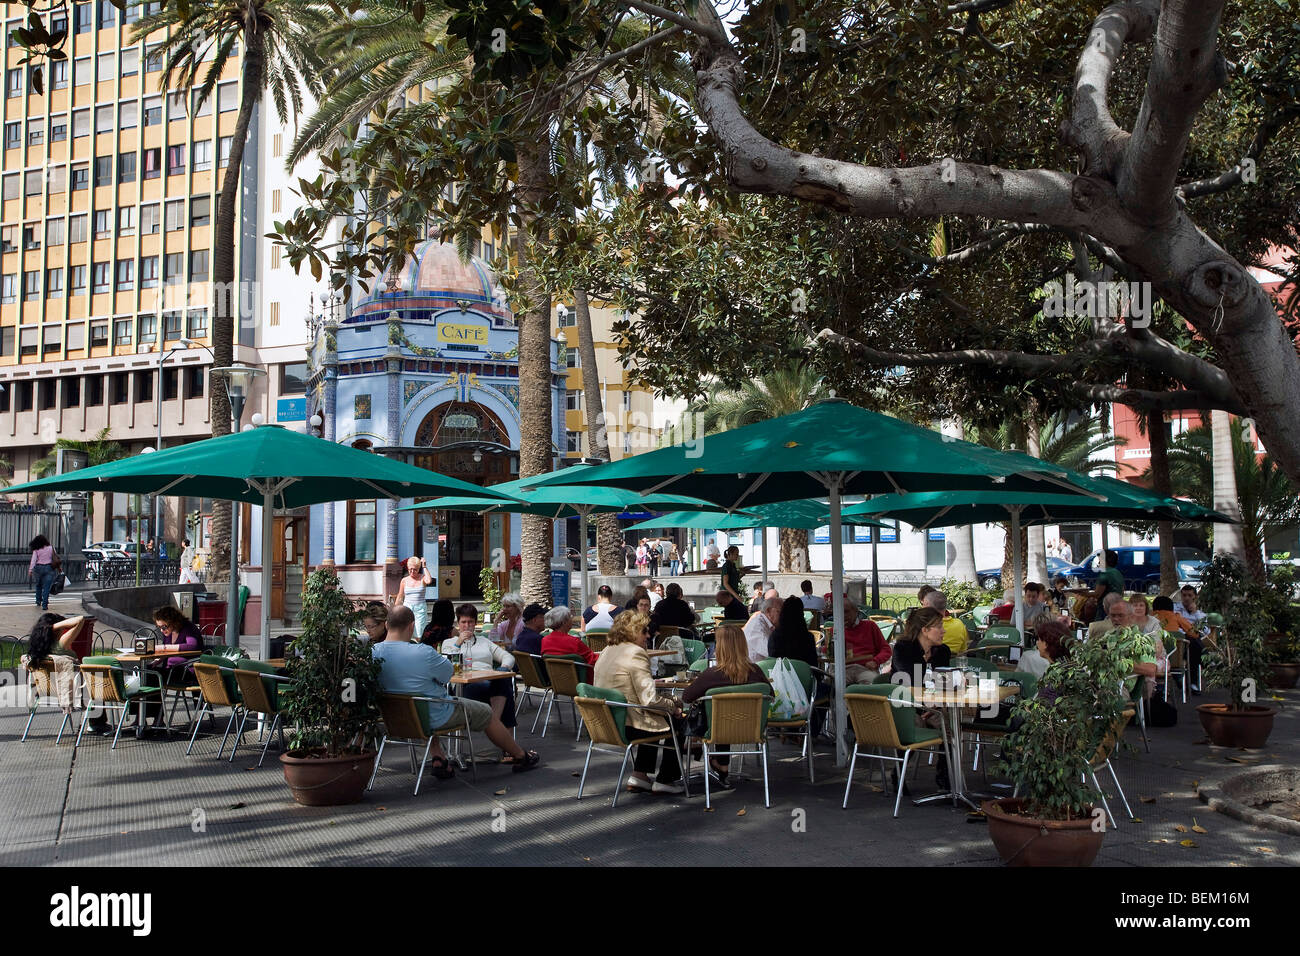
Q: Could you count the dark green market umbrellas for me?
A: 6